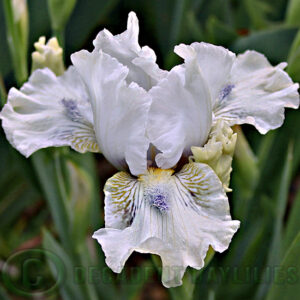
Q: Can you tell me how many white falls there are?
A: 3